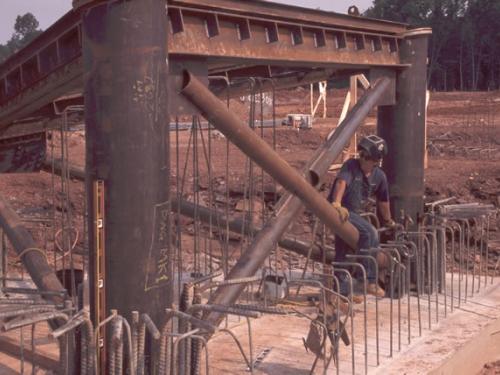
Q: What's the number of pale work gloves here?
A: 2